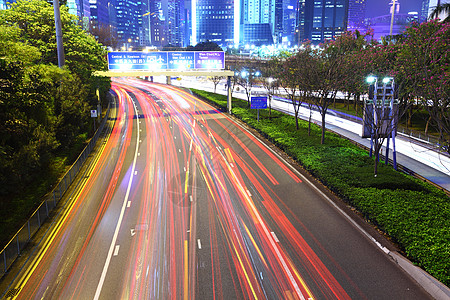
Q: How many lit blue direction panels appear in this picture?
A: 3